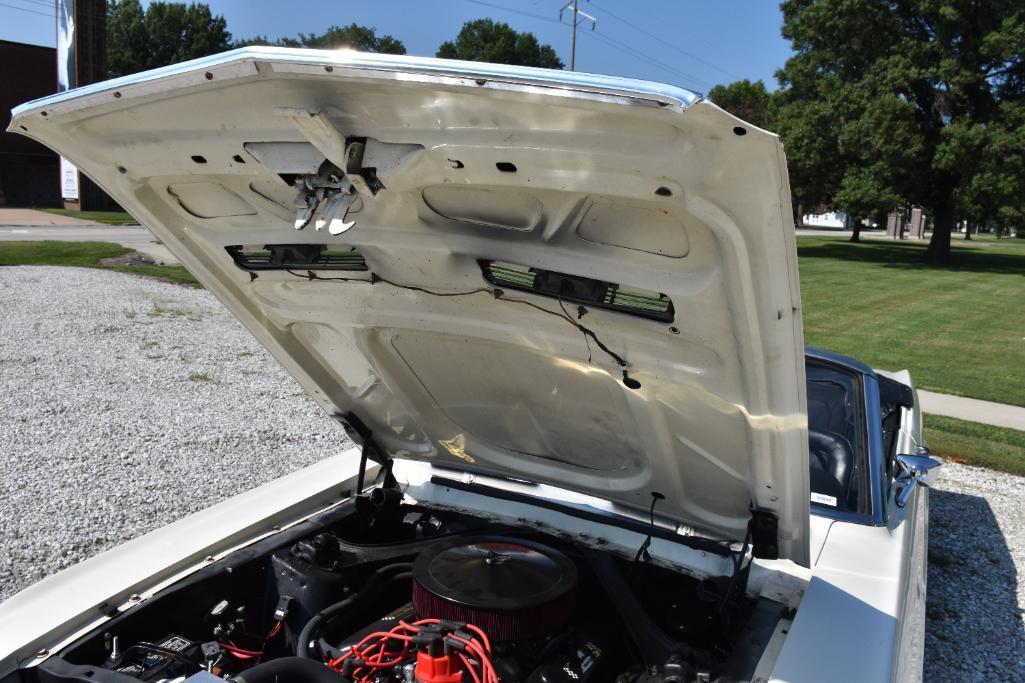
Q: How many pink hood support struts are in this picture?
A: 0